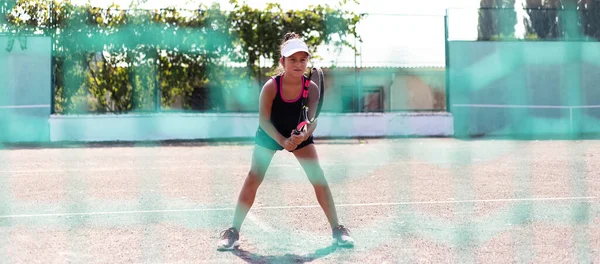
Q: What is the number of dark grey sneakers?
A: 2